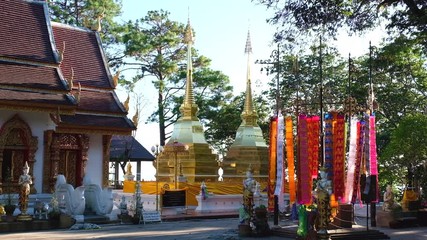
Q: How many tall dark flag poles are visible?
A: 5